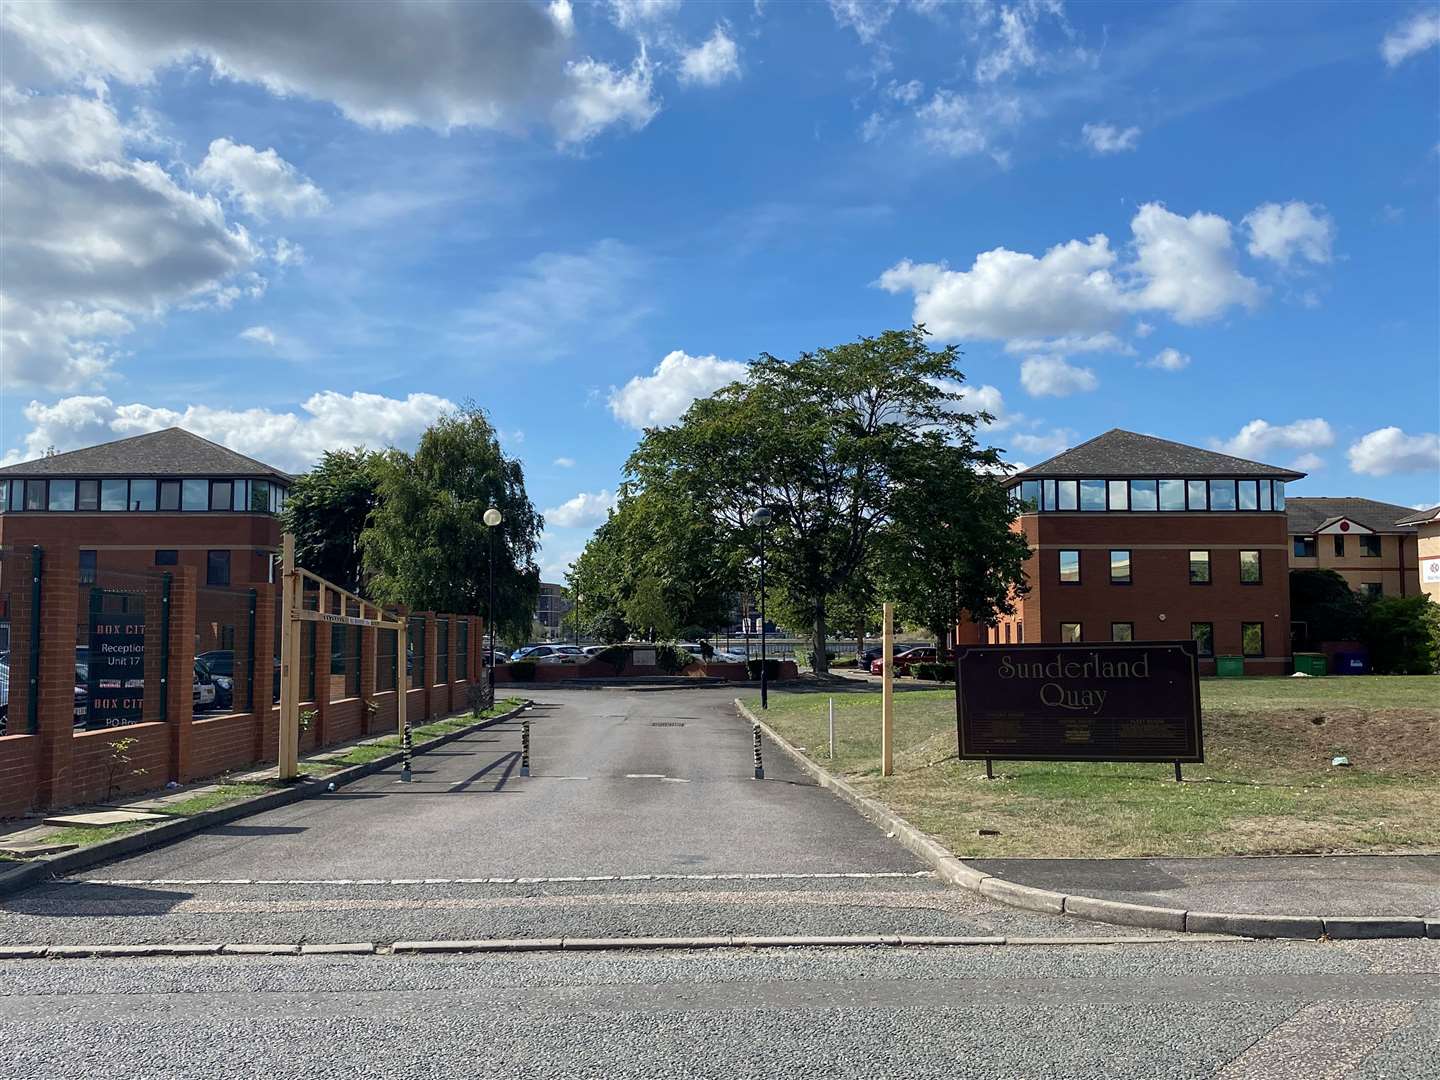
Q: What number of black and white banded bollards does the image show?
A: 3